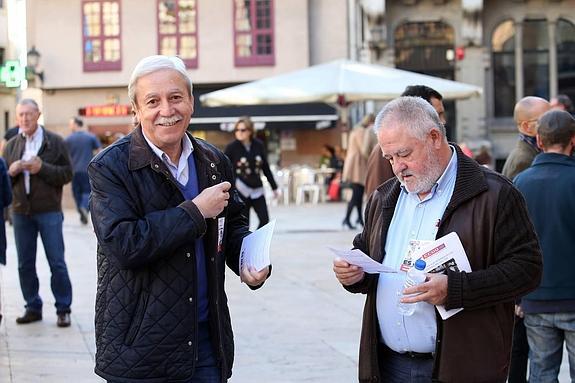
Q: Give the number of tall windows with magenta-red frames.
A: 3